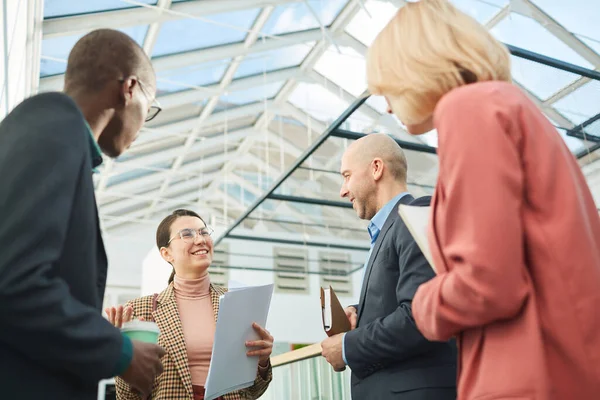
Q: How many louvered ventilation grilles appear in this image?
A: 3